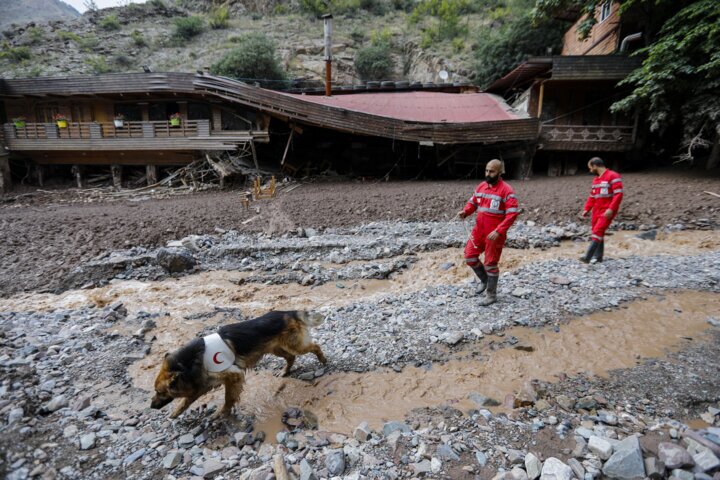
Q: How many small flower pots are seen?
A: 4